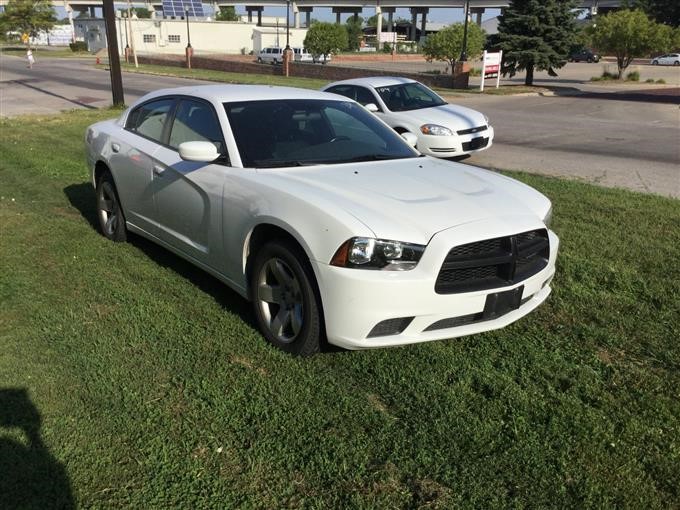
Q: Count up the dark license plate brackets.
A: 2